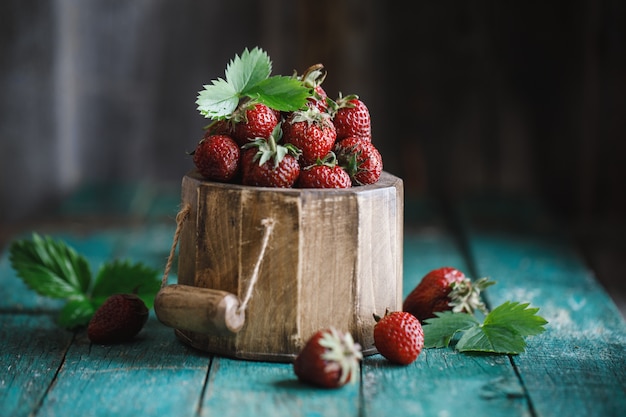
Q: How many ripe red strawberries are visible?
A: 13